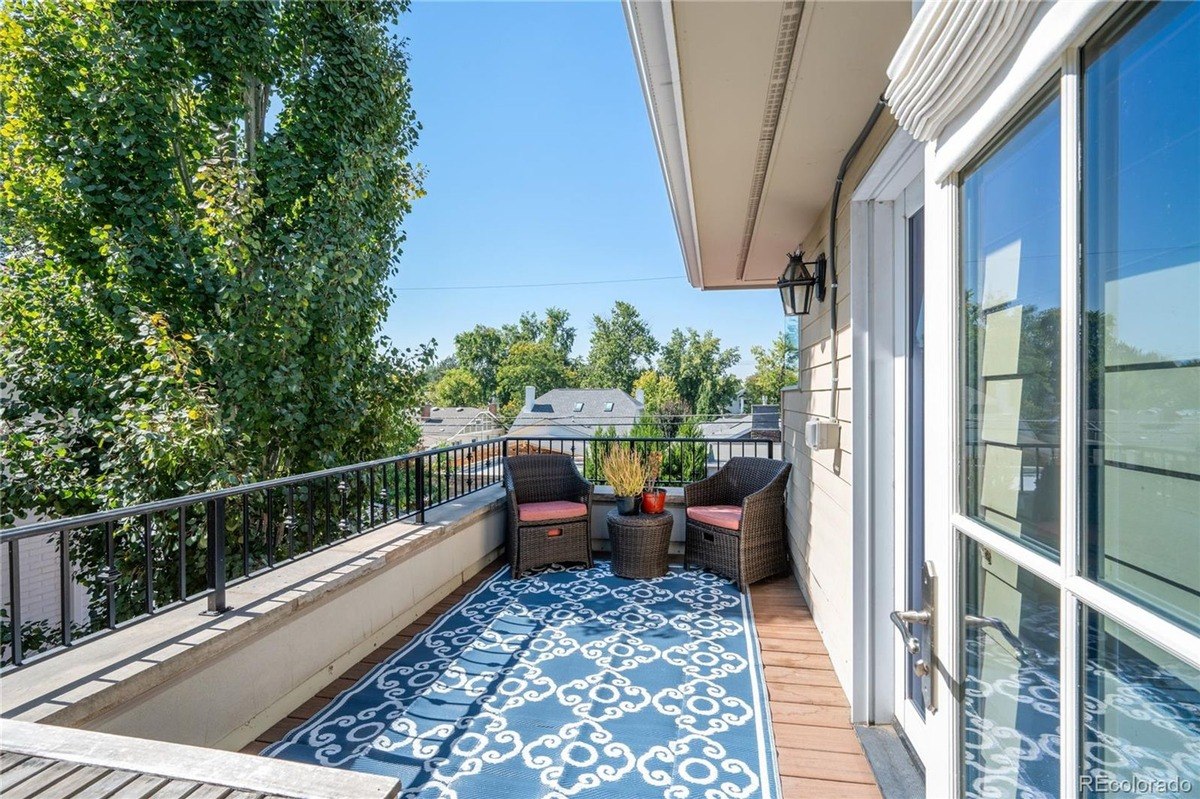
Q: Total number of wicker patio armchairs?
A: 2